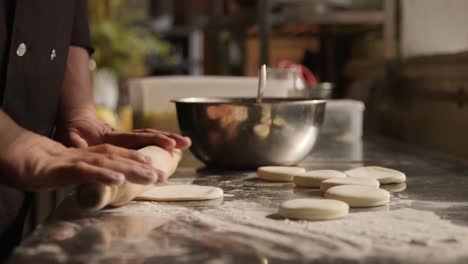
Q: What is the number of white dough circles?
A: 7